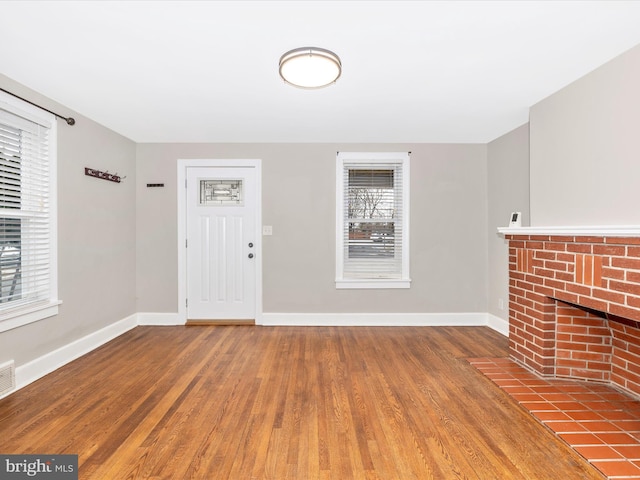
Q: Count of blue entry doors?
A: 0